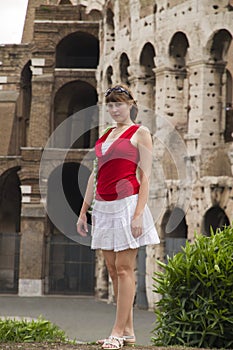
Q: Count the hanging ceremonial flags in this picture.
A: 0